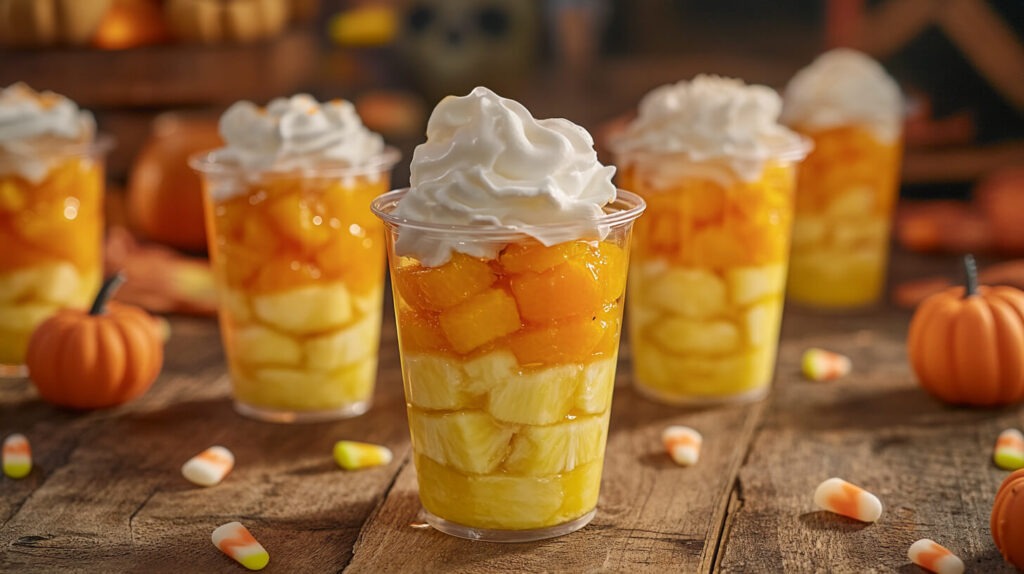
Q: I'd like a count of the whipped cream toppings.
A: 5